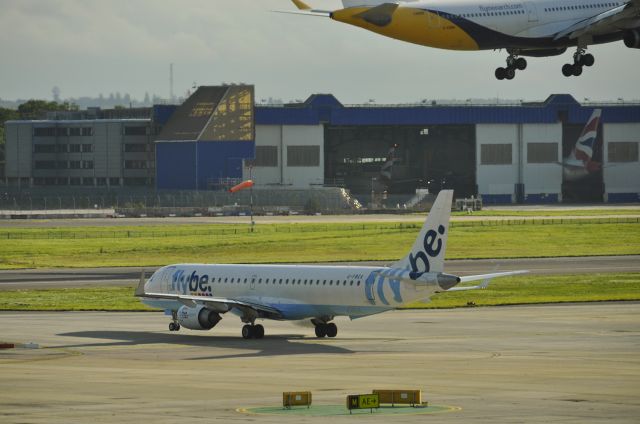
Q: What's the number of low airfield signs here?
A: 3